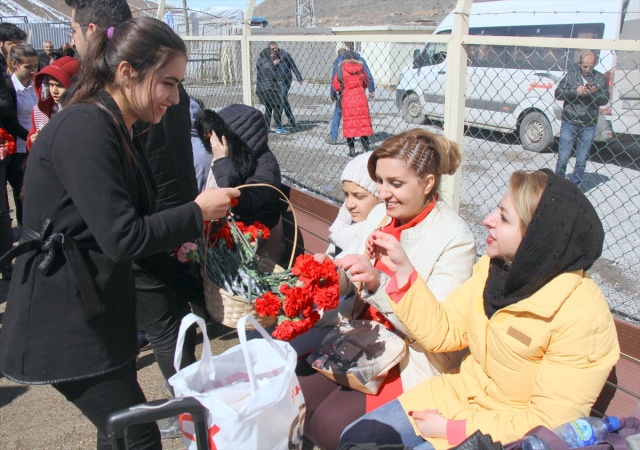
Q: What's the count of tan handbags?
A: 1